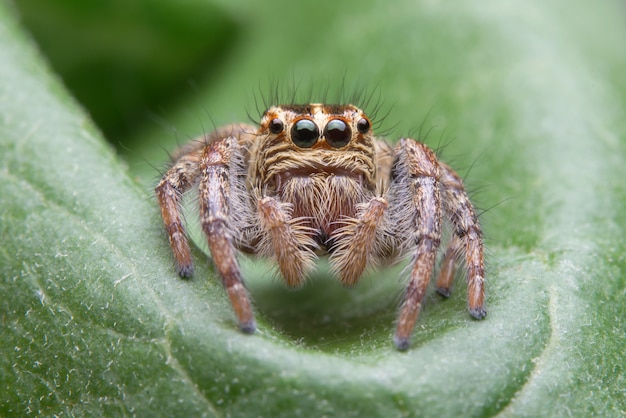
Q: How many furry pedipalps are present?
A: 2